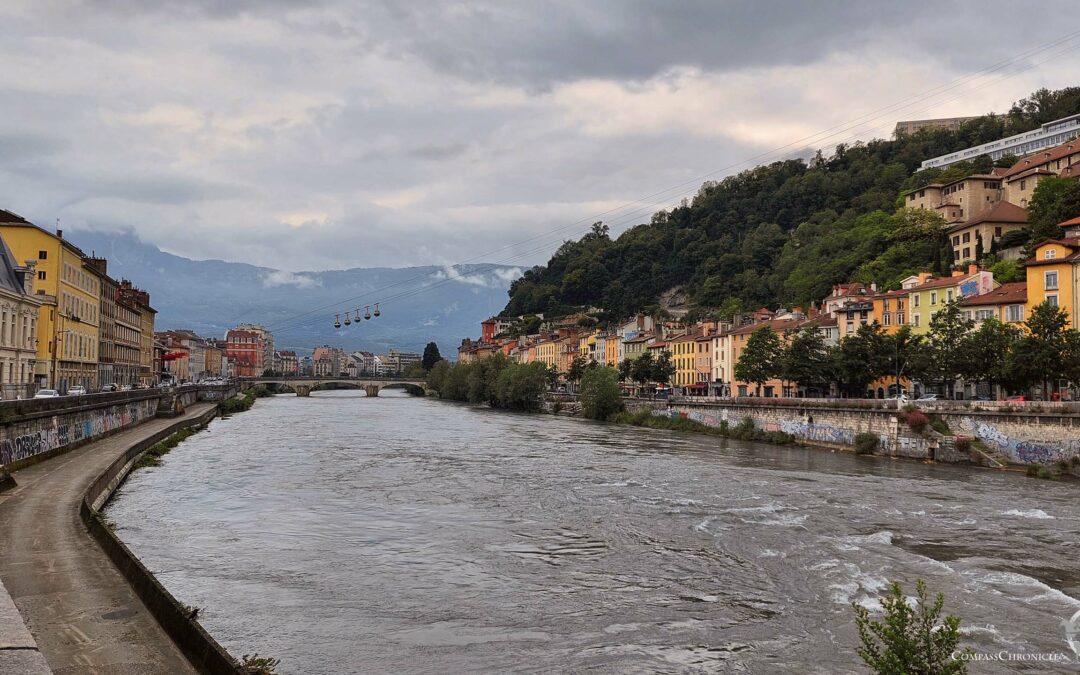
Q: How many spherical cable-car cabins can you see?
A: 5